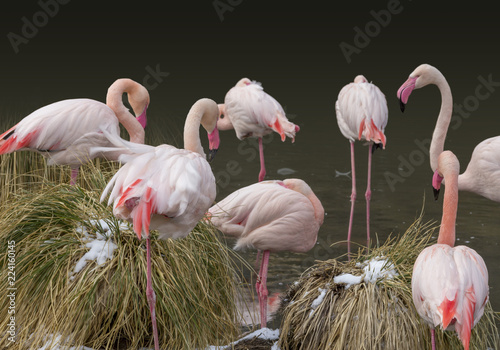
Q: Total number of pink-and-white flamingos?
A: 7